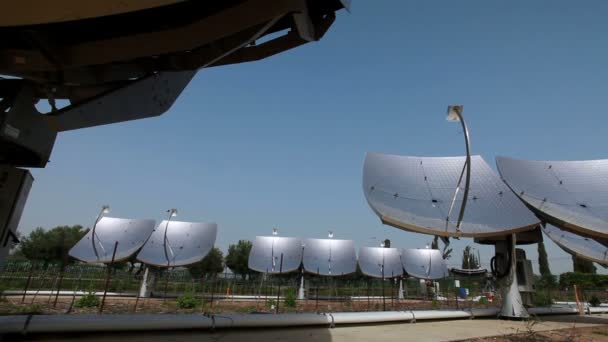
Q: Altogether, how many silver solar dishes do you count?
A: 9